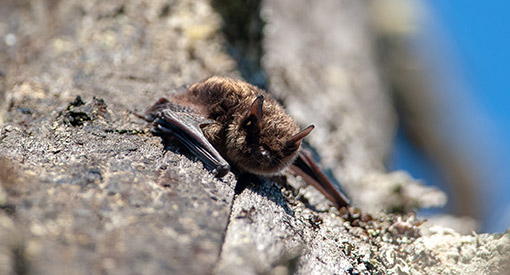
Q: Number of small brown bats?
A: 1